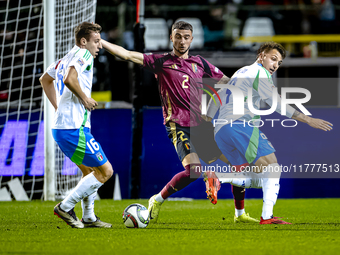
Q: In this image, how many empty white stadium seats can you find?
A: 3